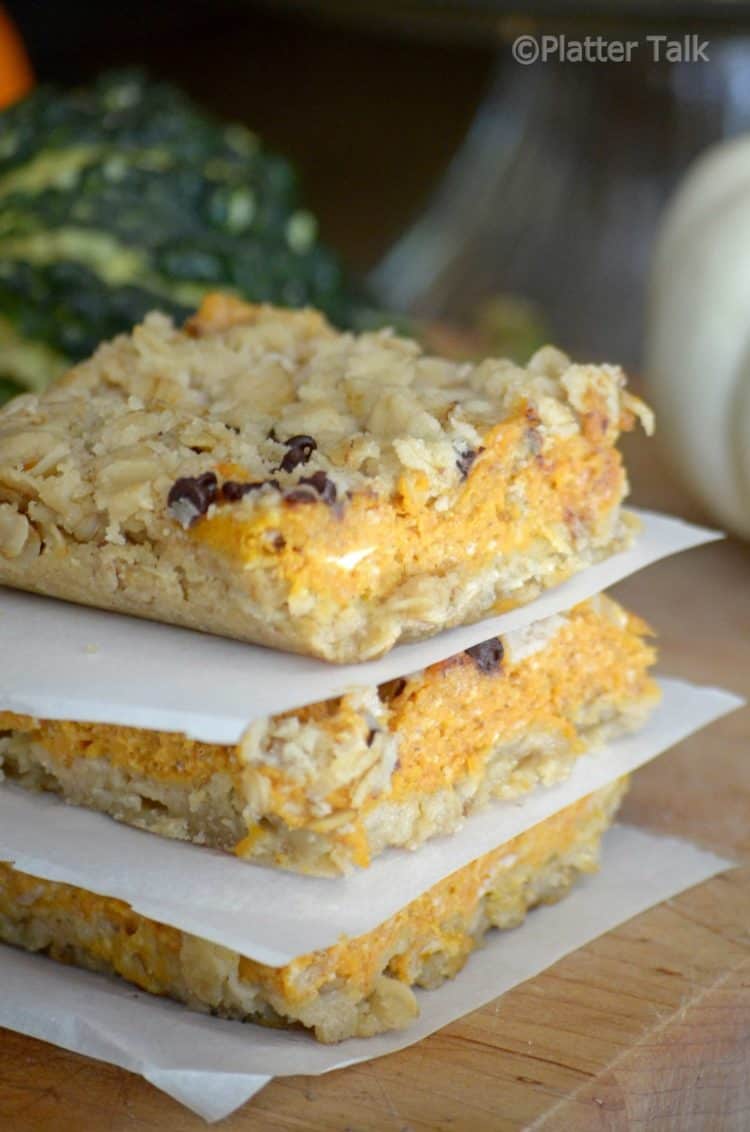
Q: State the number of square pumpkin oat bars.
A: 3